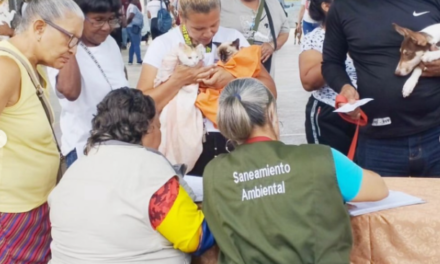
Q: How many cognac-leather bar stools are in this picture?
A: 0